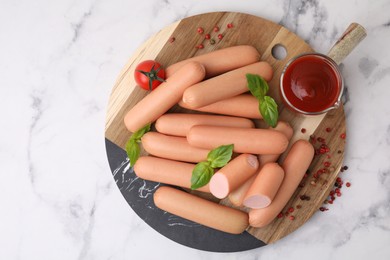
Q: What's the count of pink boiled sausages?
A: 13